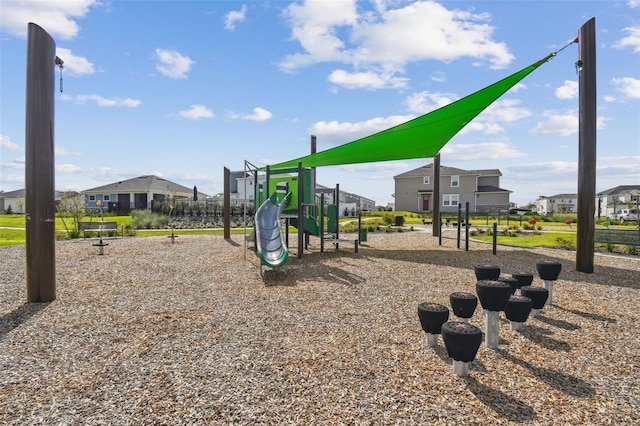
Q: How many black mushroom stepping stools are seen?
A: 10